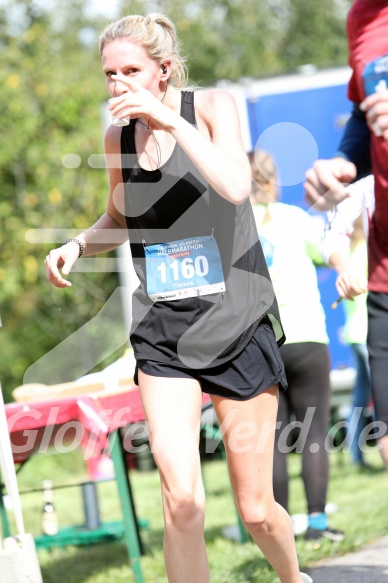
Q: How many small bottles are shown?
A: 1